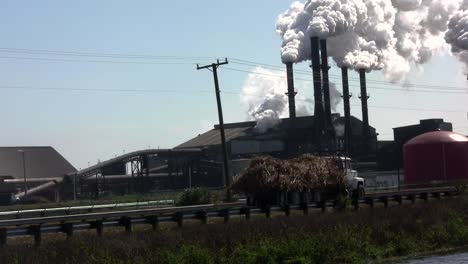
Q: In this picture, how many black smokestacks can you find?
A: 5